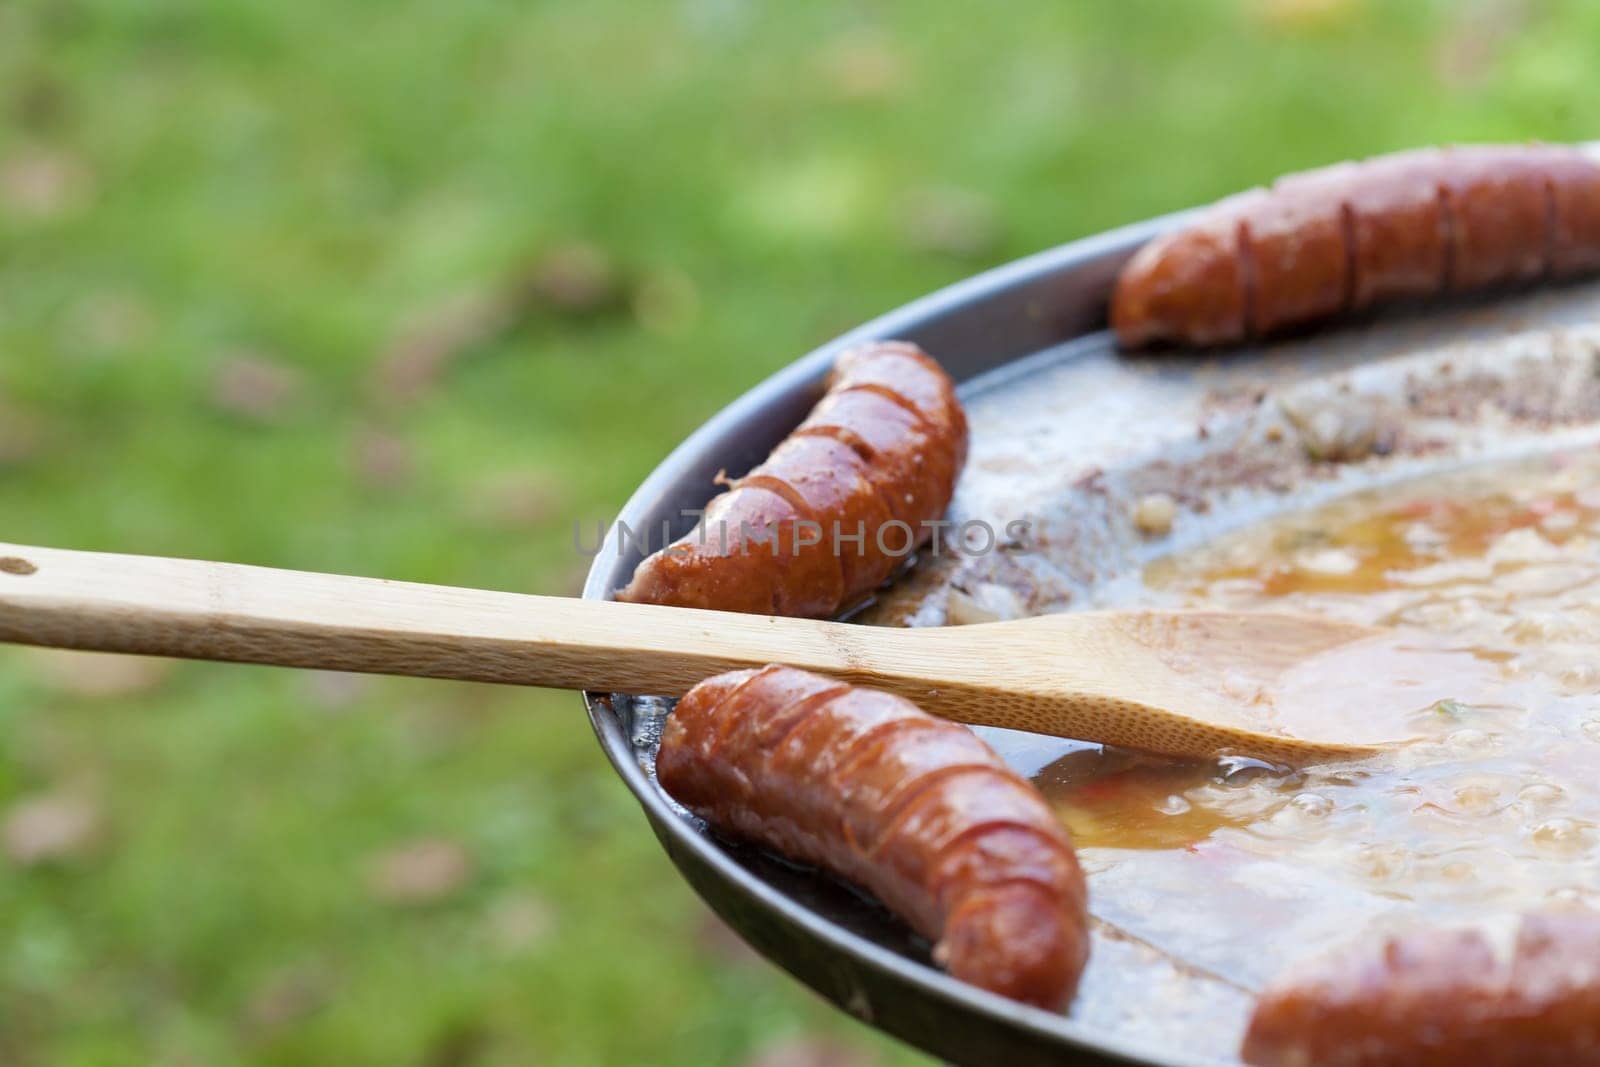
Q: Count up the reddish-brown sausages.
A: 4